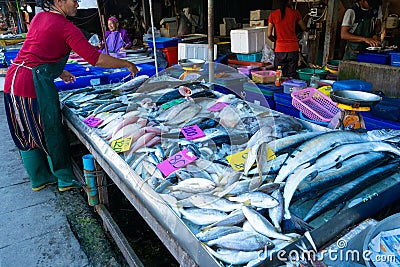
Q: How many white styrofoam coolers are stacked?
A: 2